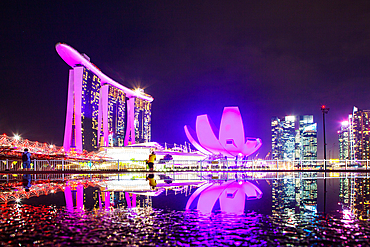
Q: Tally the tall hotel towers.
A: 3